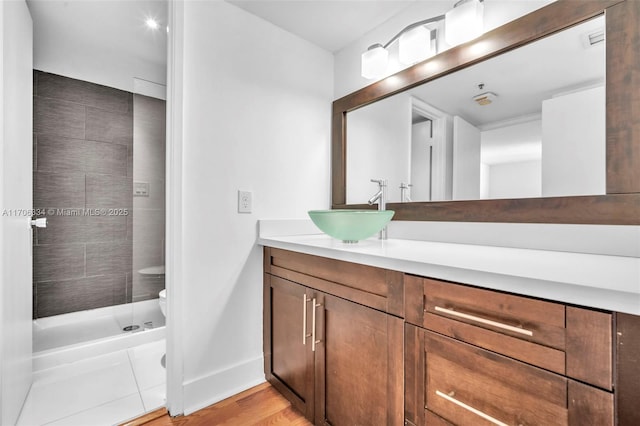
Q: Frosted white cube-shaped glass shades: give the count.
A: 3